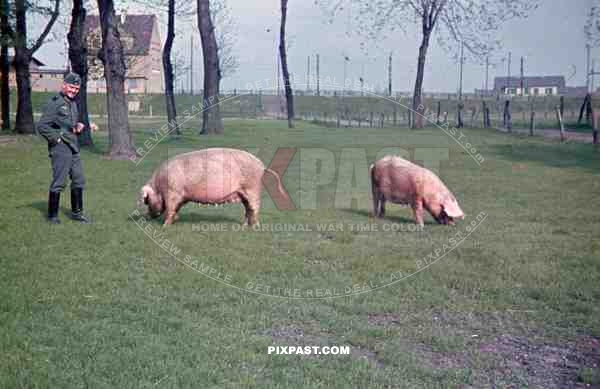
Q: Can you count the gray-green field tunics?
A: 1